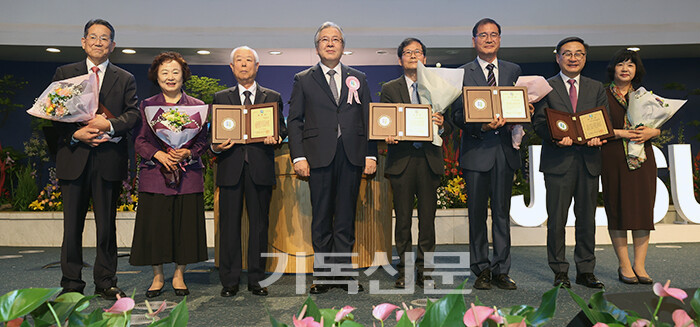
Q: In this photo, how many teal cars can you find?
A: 0